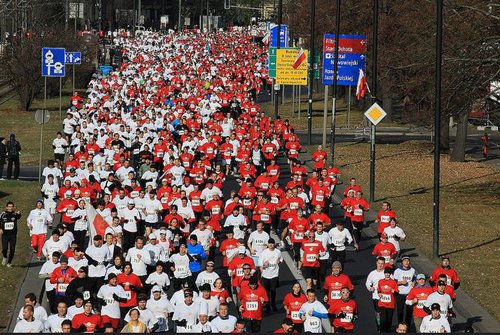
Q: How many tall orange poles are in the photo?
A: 0